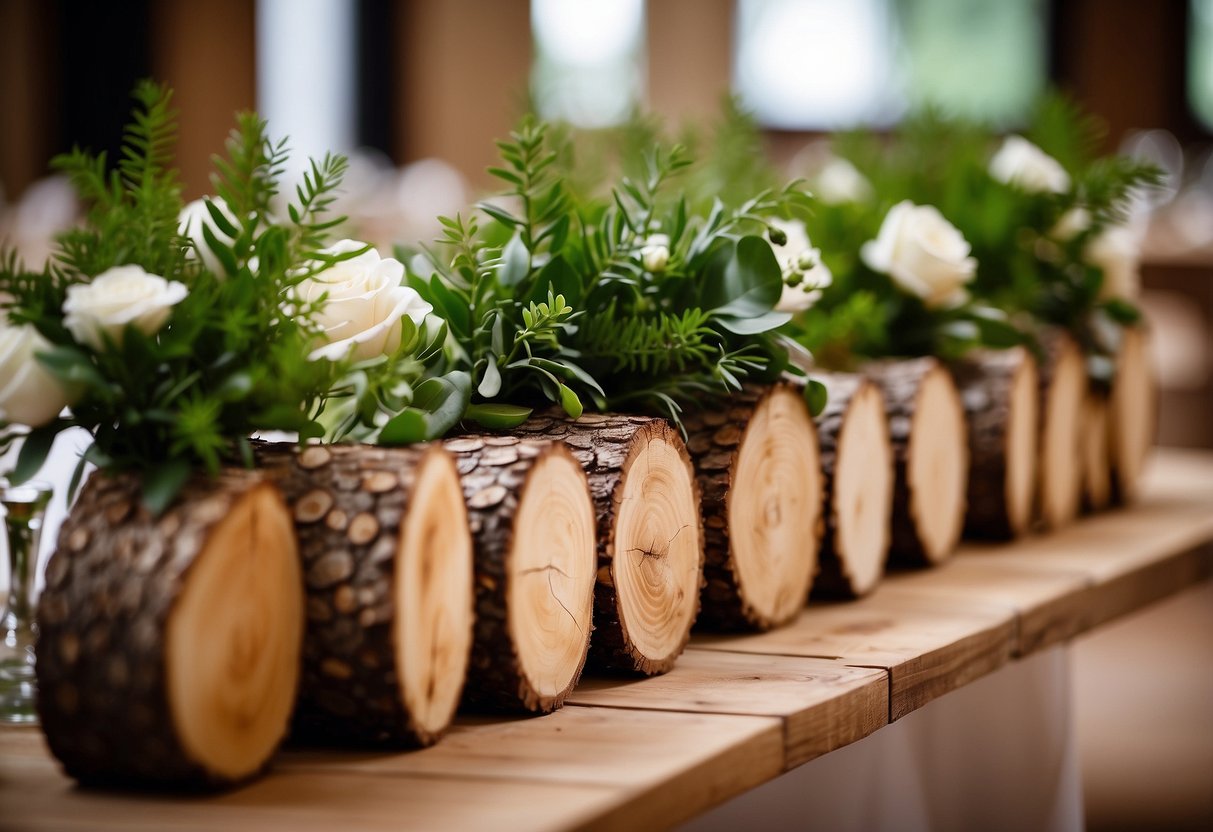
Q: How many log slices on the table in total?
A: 11